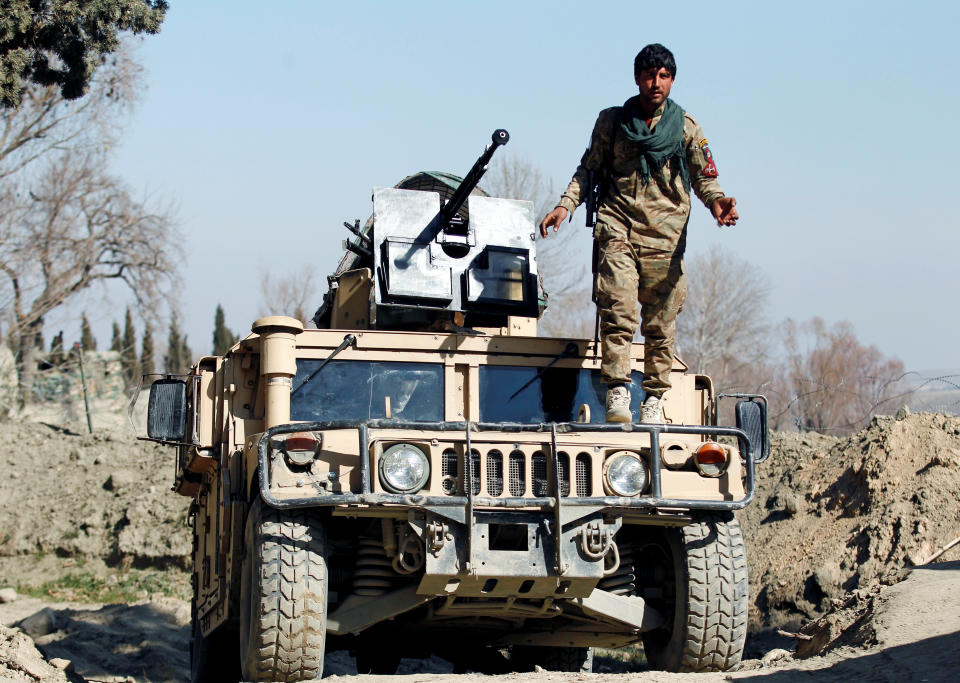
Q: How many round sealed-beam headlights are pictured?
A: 2